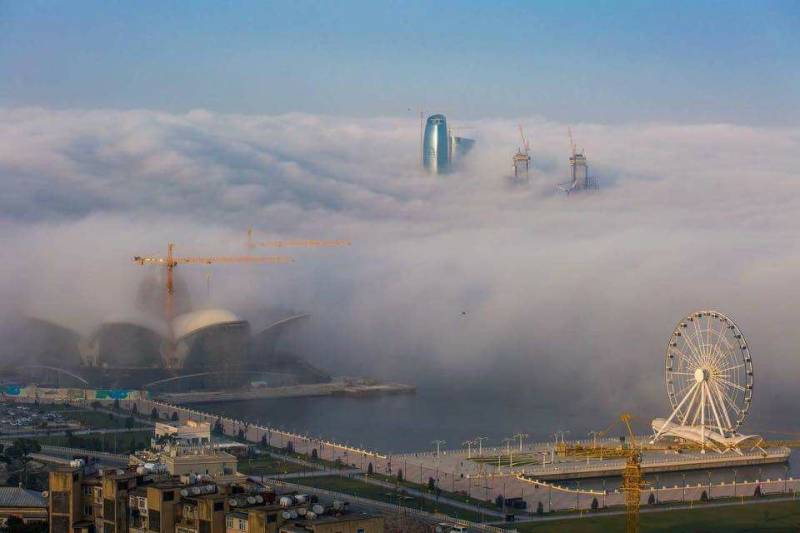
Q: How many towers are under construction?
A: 2